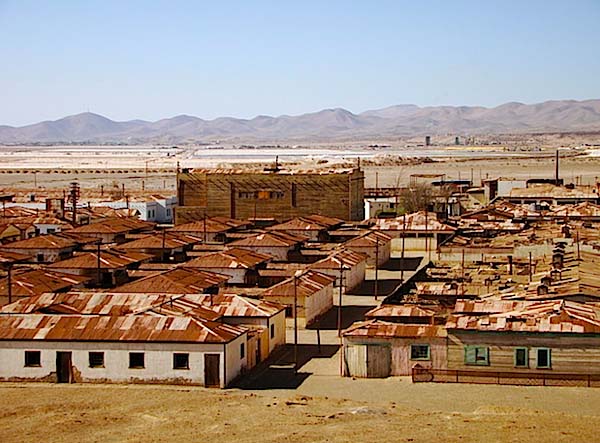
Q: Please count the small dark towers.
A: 2